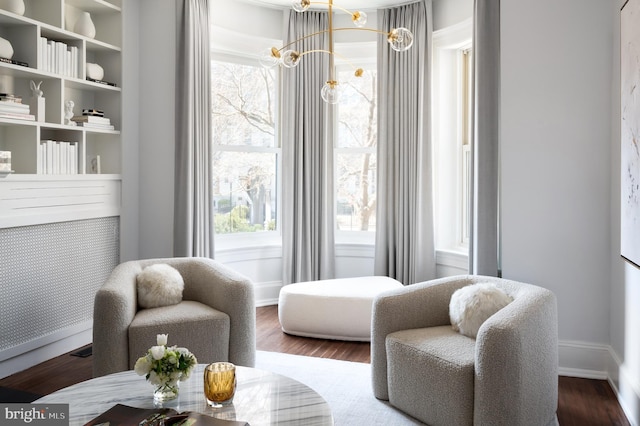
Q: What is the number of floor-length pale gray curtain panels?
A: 4